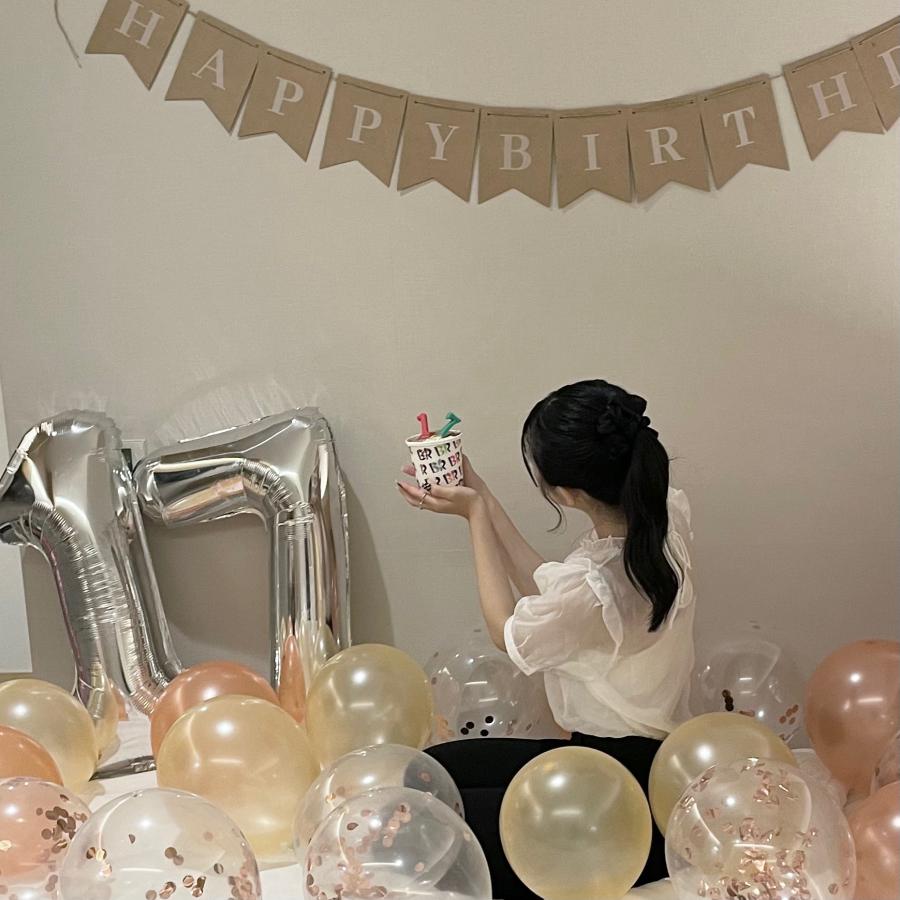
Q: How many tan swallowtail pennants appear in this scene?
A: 11